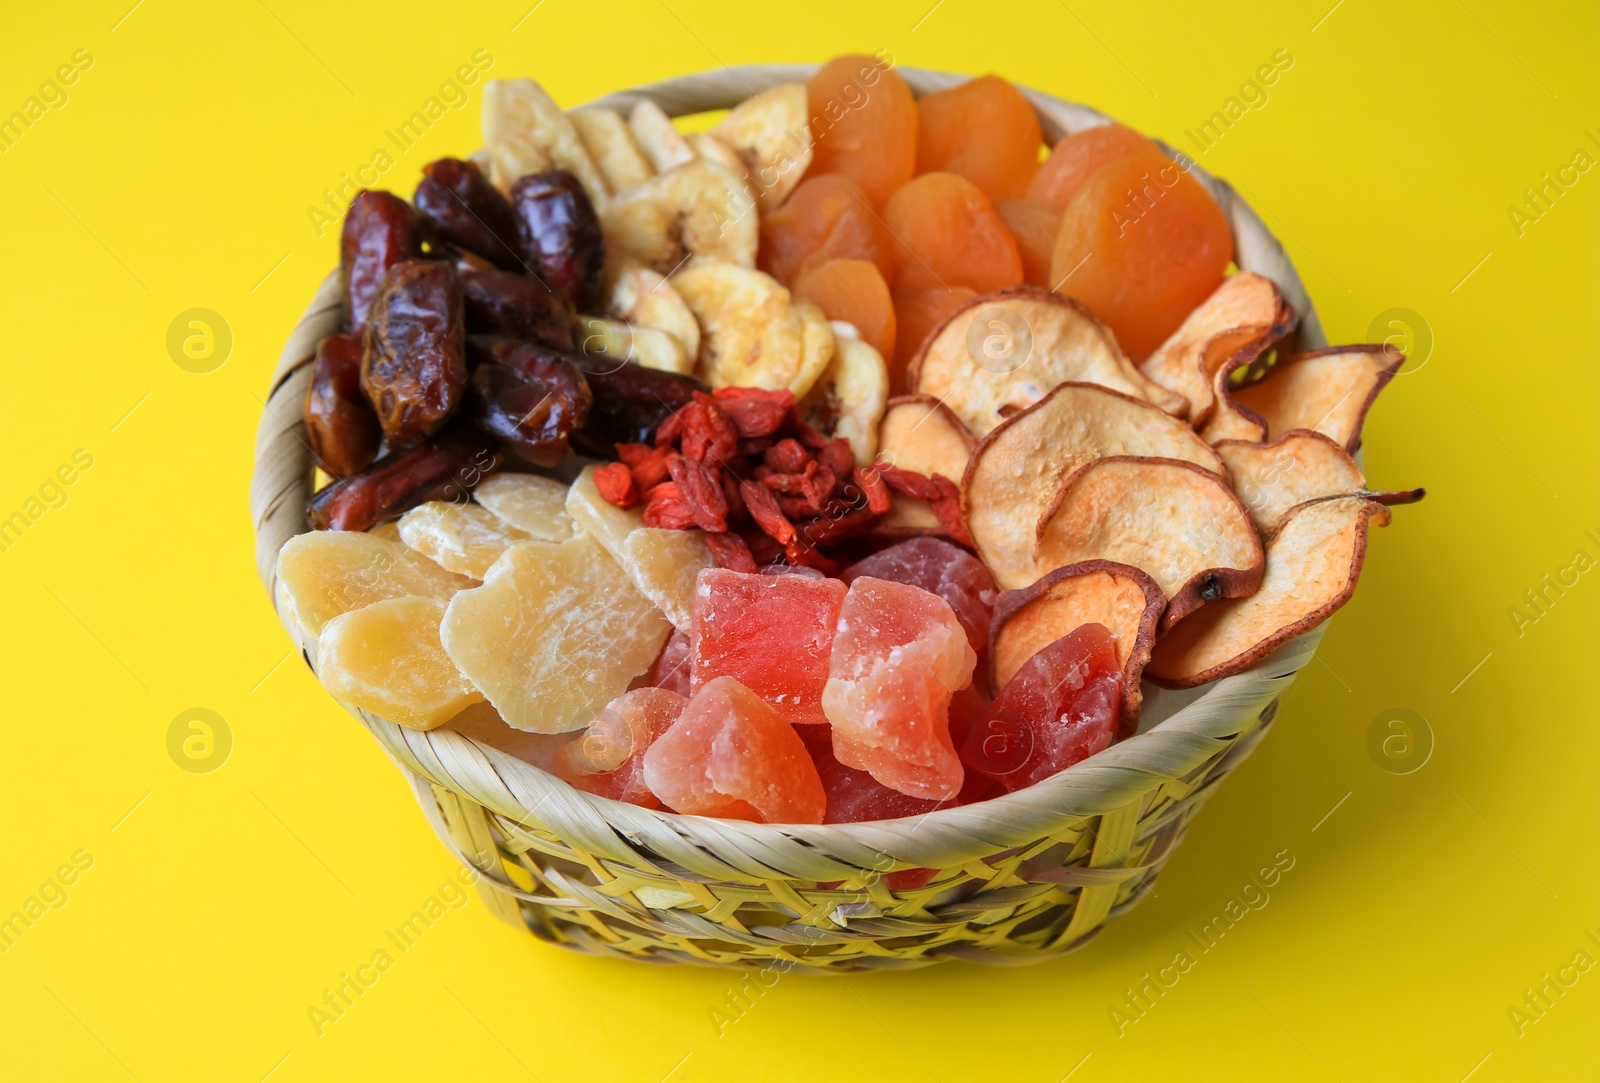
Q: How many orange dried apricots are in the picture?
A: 9